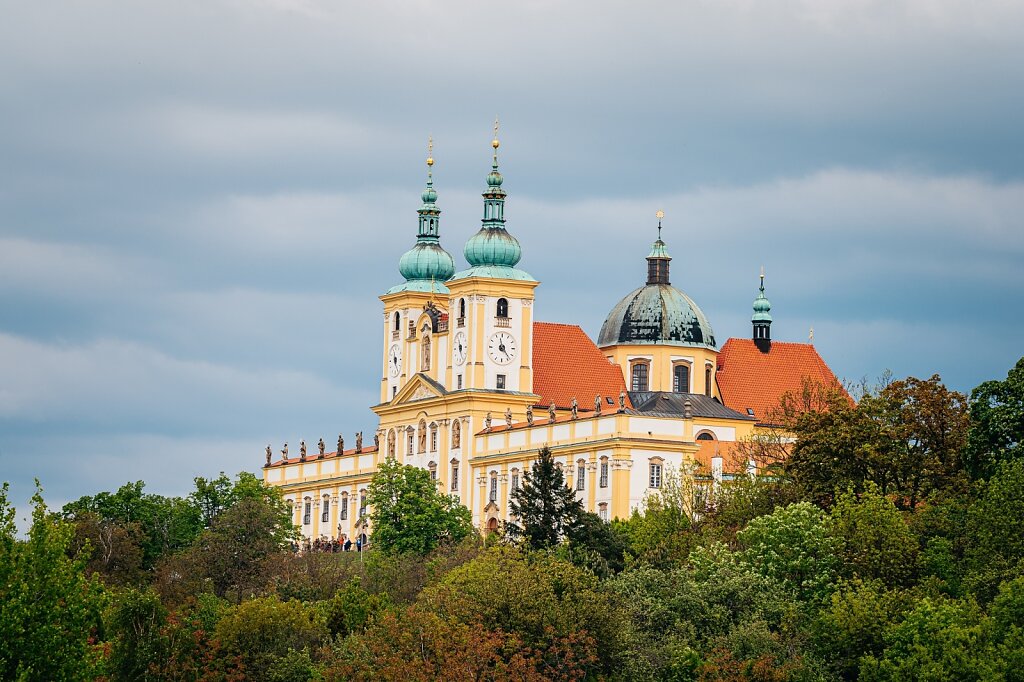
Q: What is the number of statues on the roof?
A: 14